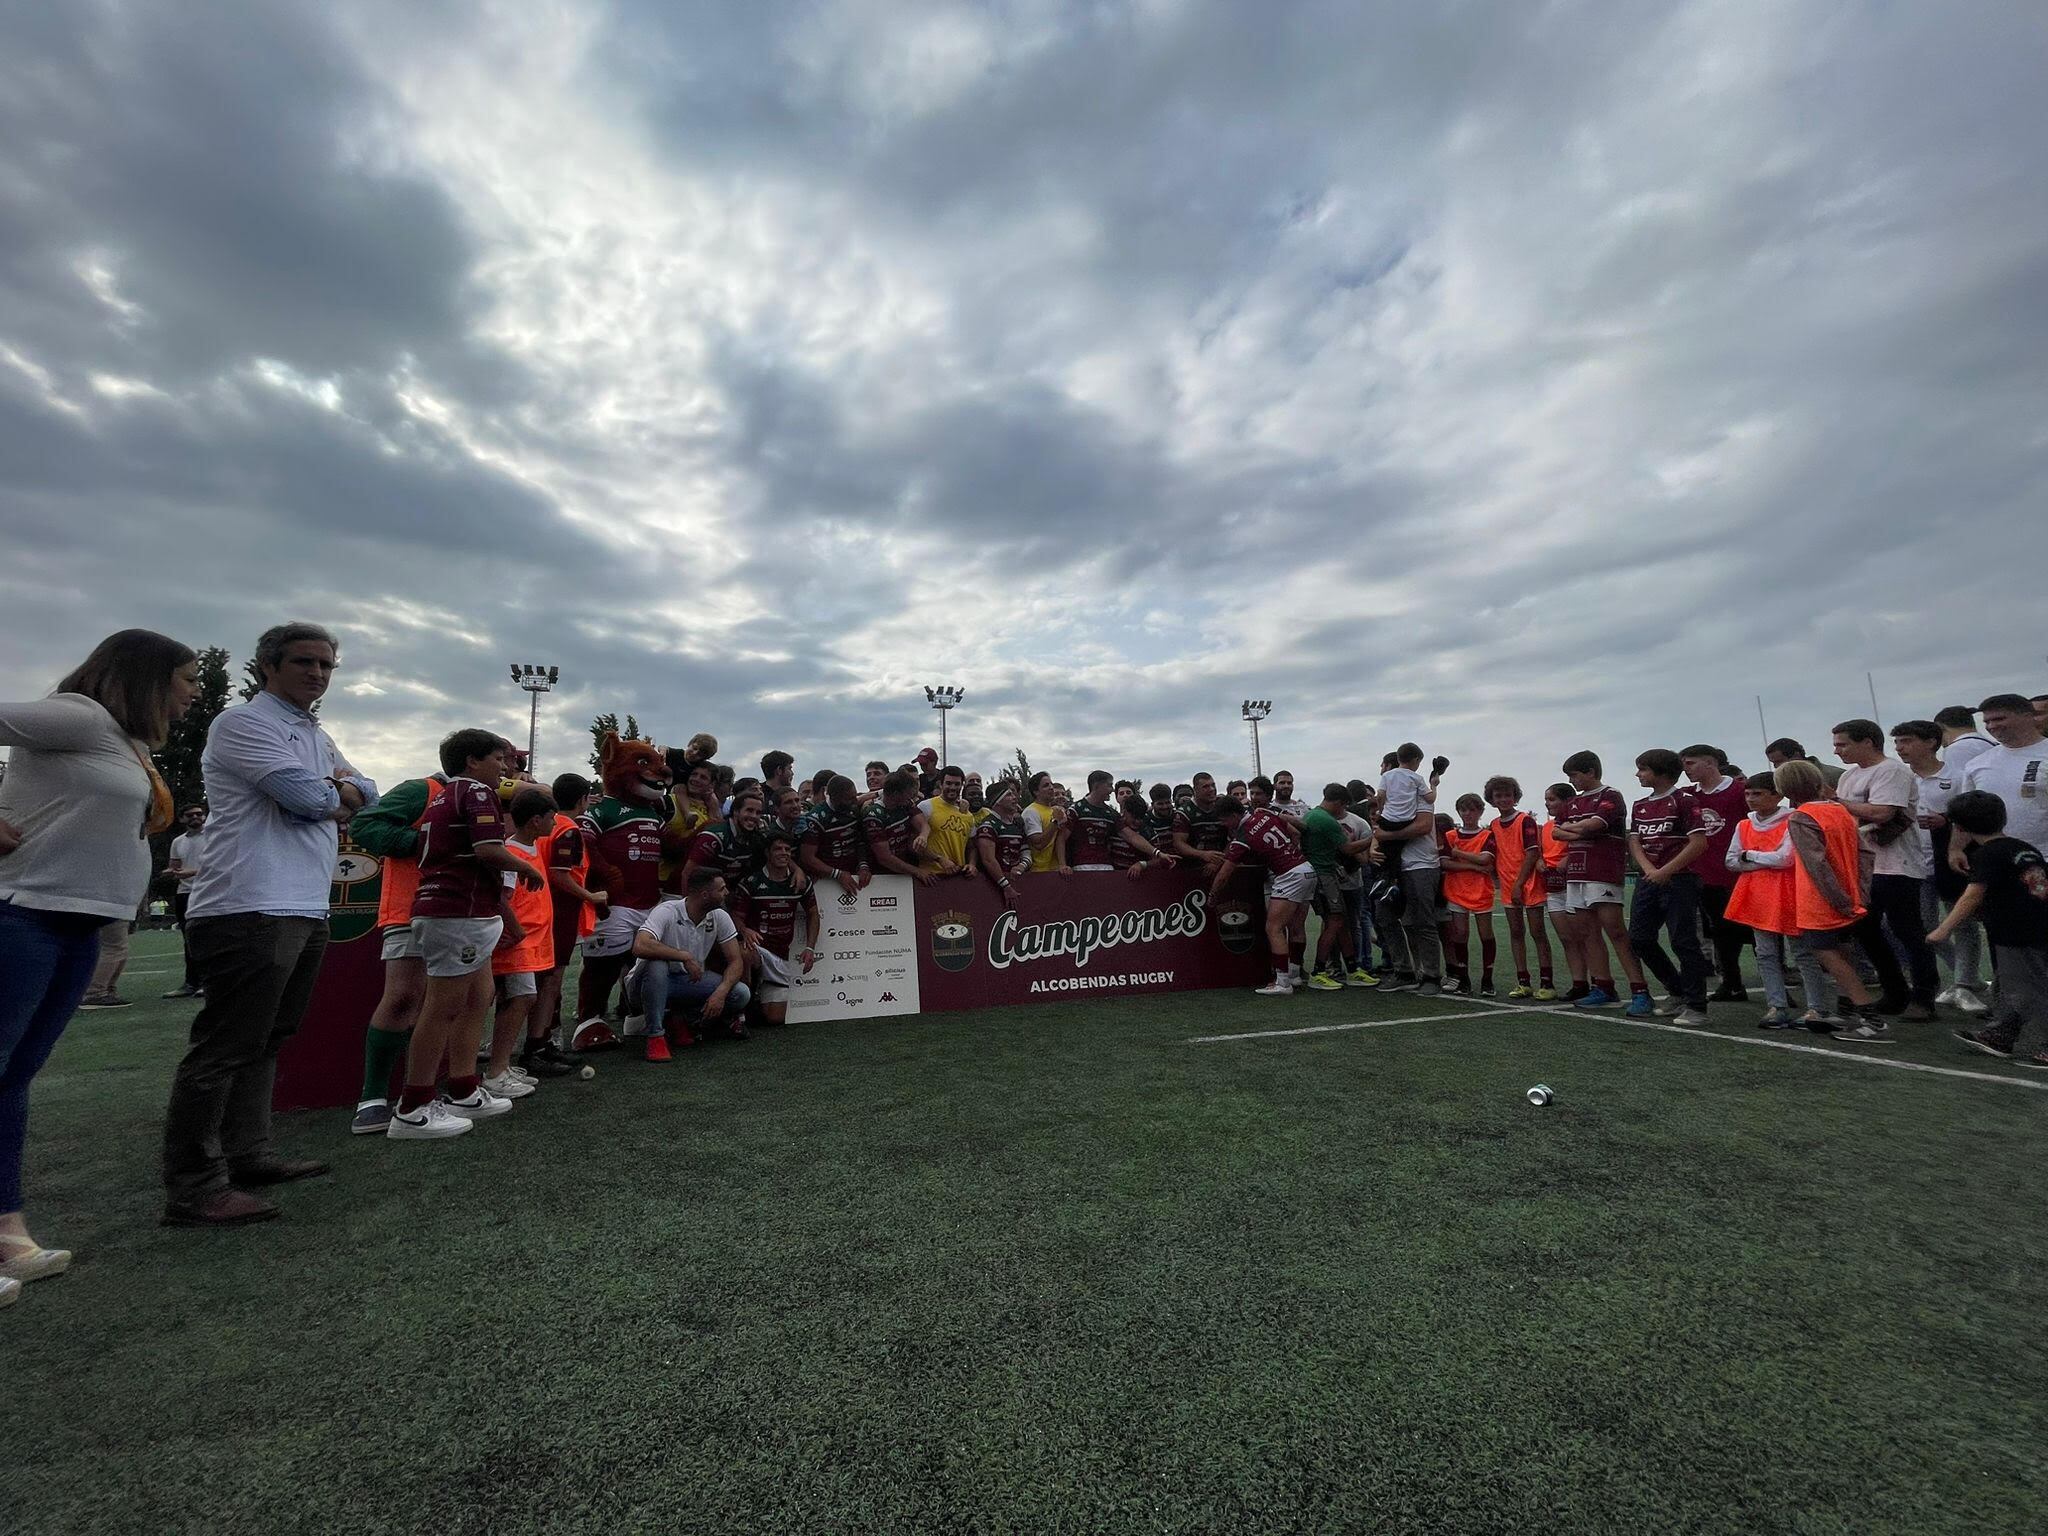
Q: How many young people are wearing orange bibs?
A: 8